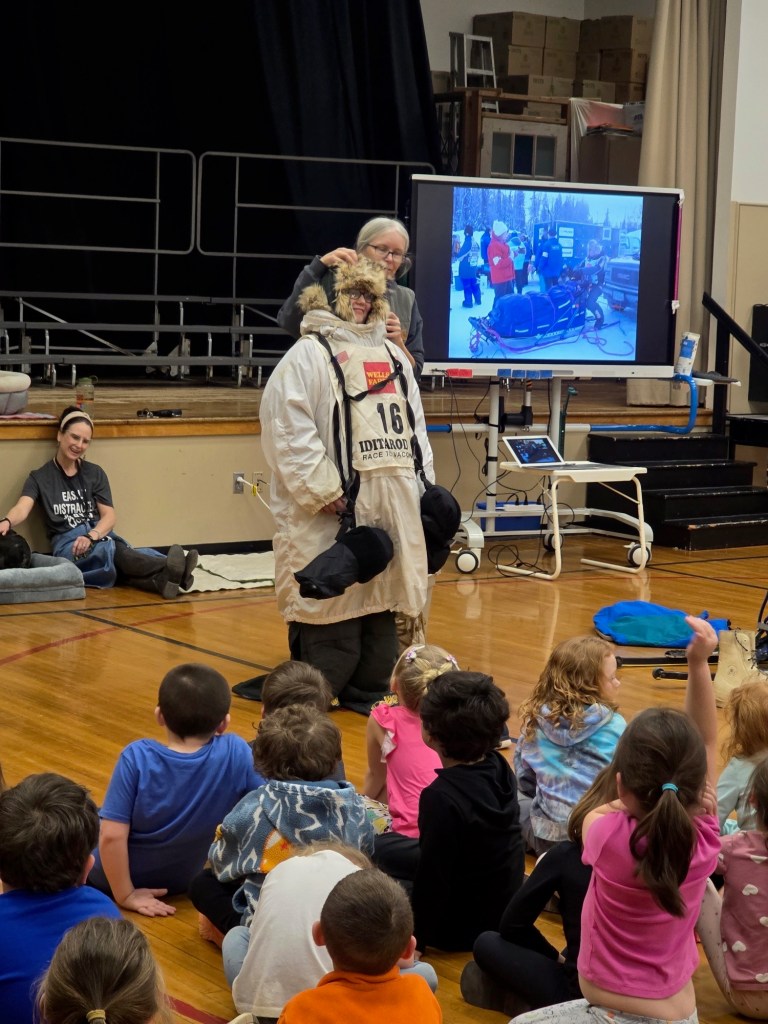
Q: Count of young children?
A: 14